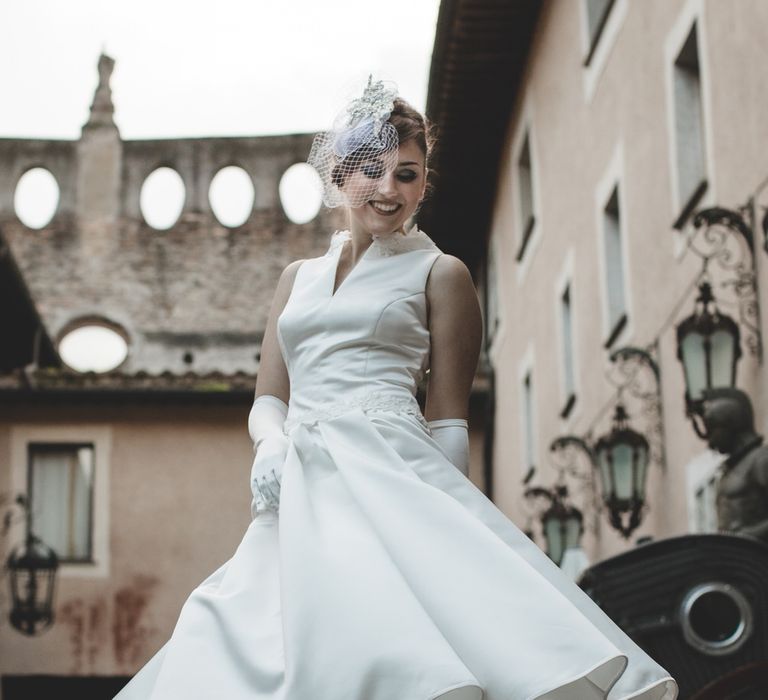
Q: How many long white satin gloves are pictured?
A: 2